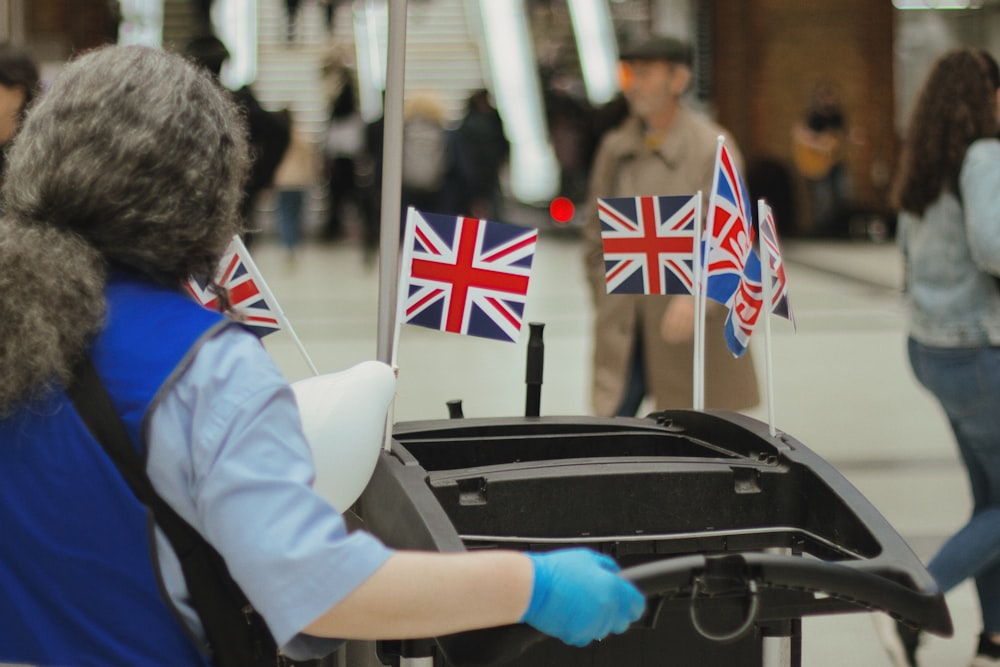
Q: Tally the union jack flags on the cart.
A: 5